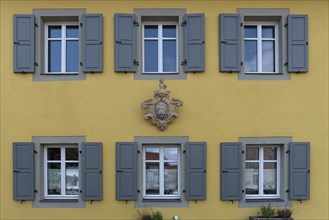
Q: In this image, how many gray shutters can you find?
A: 12